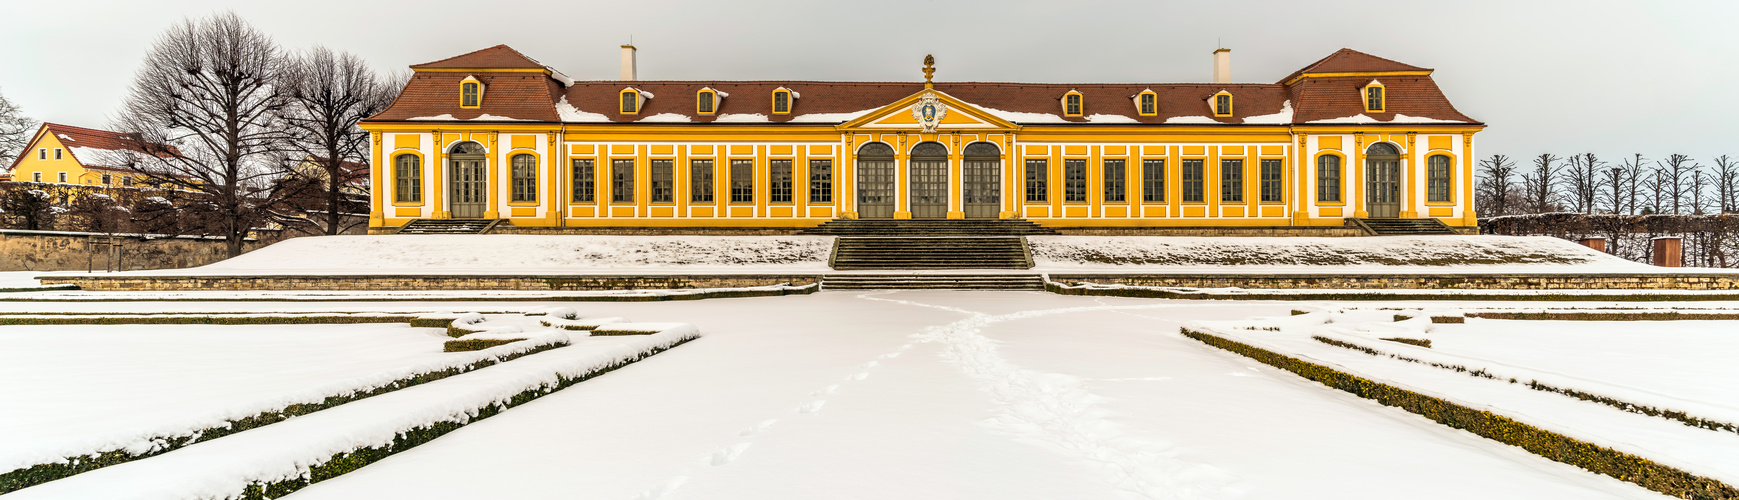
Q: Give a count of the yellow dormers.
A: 8